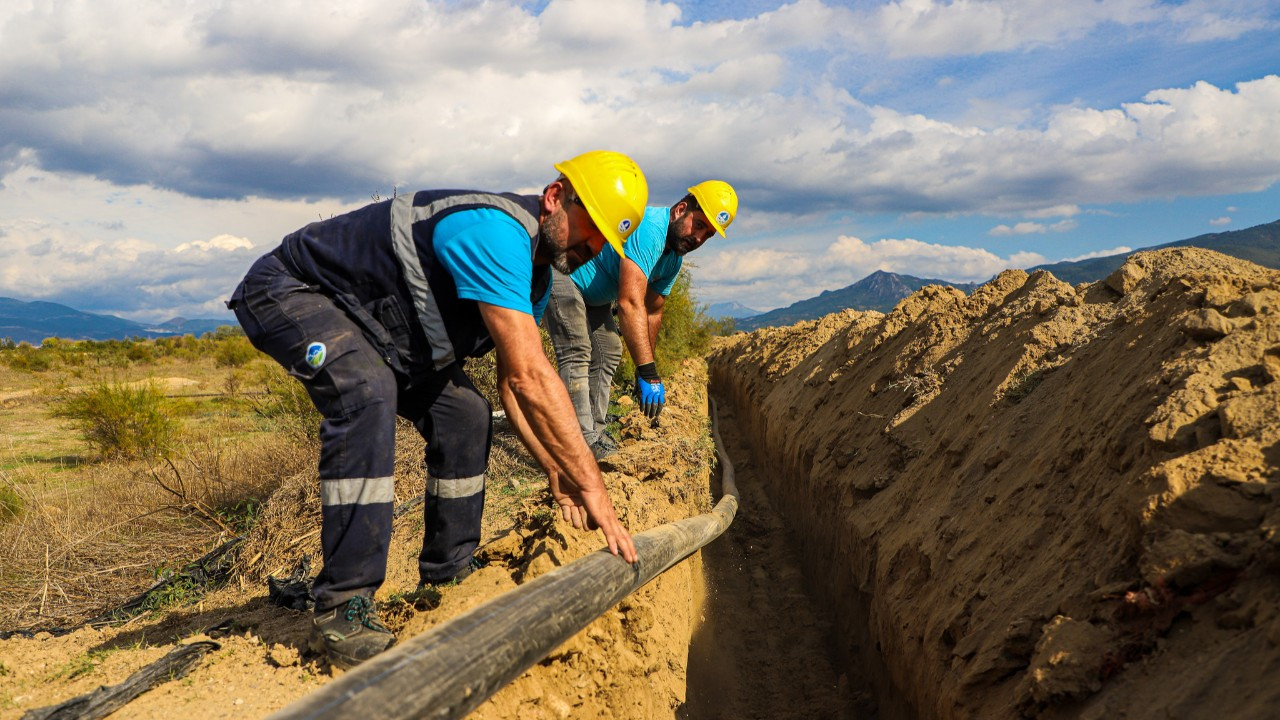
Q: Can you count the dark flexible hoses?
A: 1